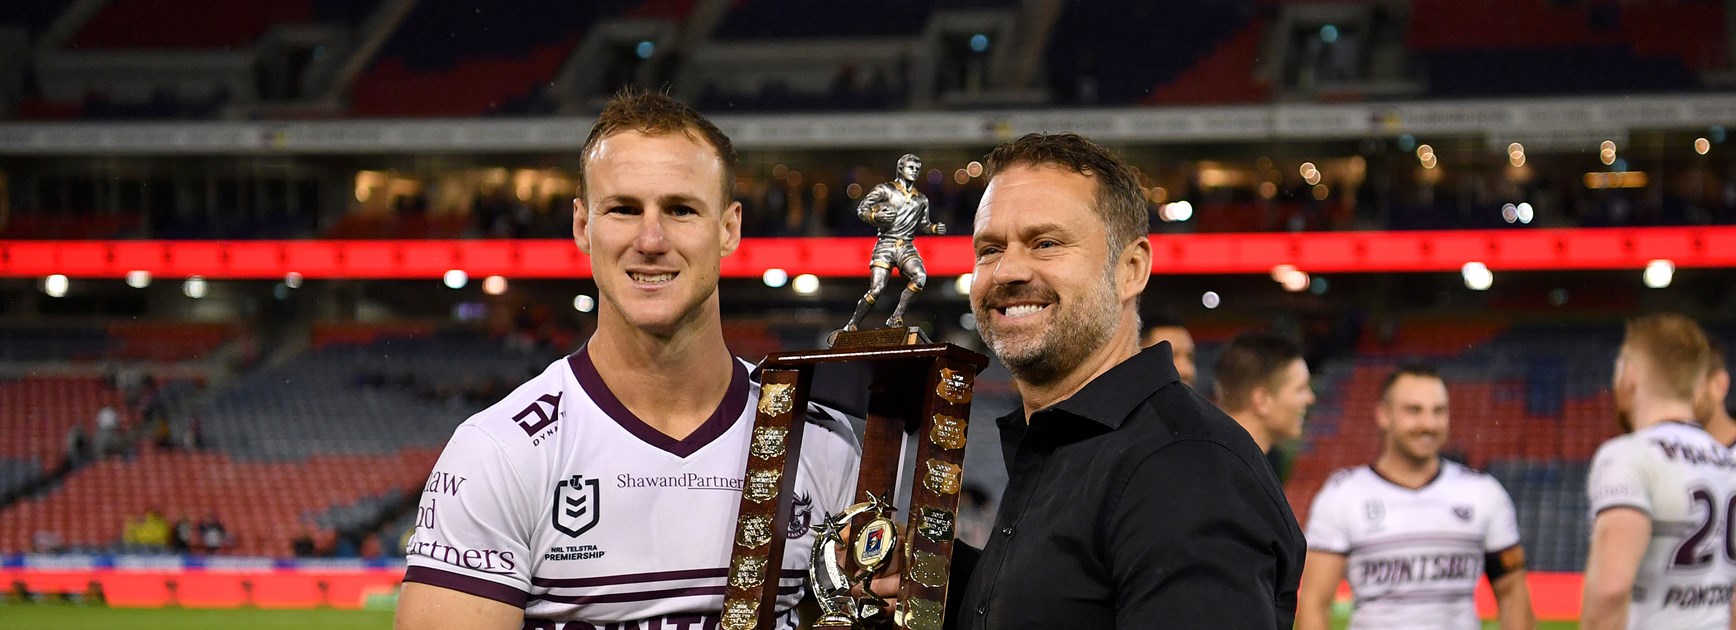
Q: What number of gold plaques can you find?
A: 12